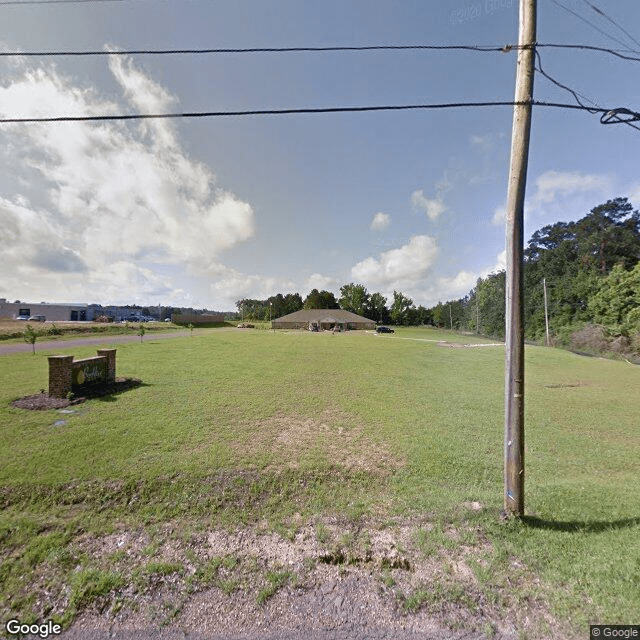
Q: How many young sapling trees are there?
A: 3